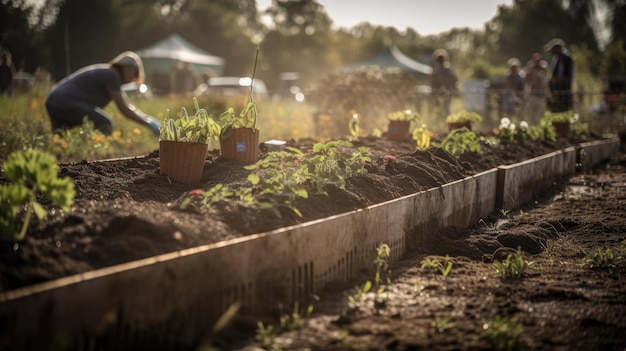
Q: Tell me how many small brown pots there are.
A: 5